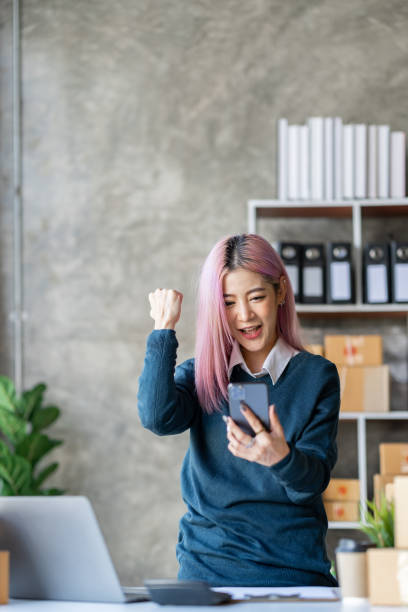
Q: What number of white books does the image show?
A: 11